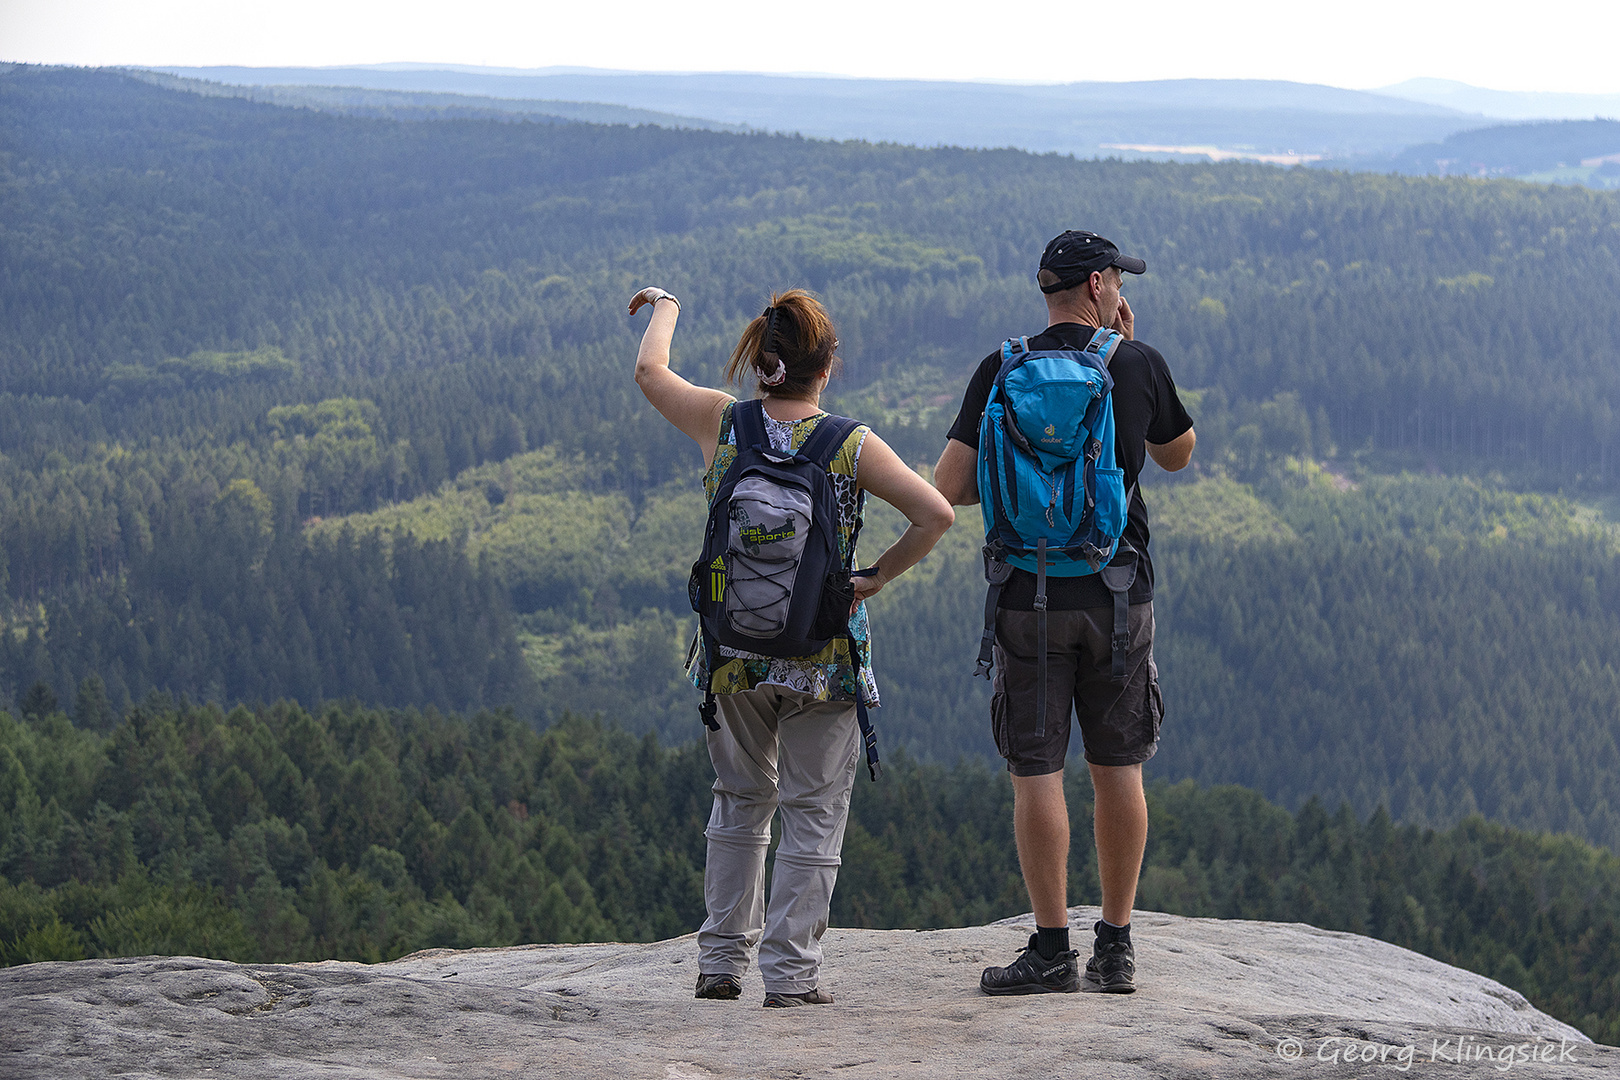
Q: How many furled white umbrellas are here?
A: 0